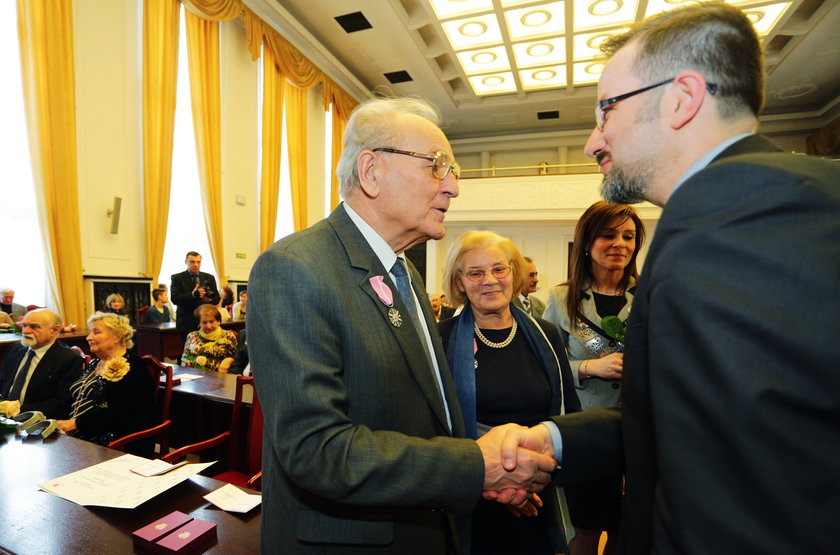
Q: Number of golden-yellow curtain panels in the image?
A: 6